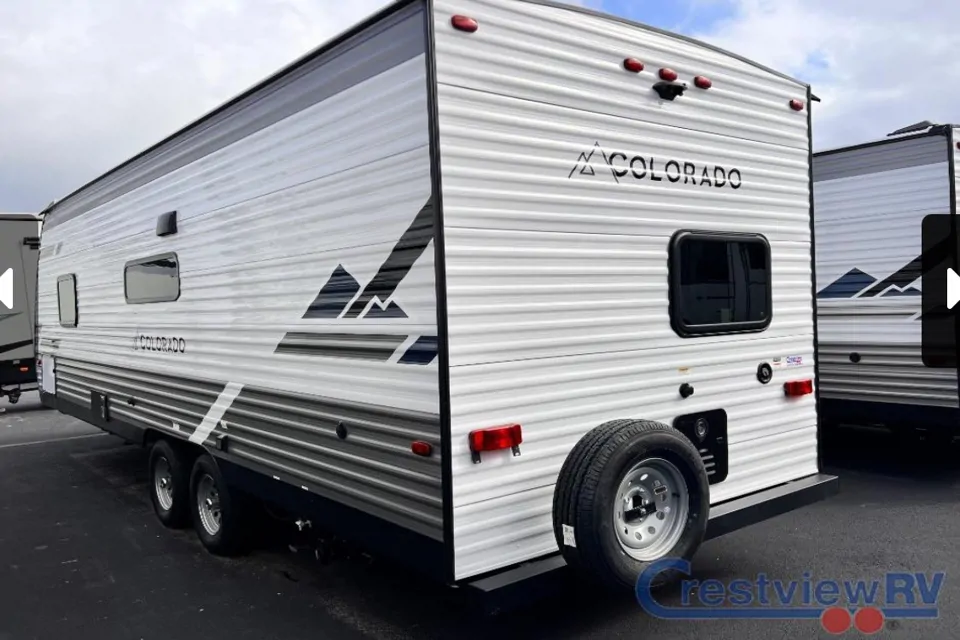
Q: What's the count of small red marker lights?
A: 6